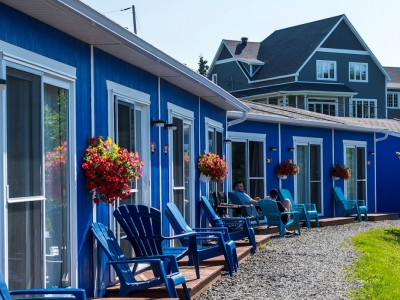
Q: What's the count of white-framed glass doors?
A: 7